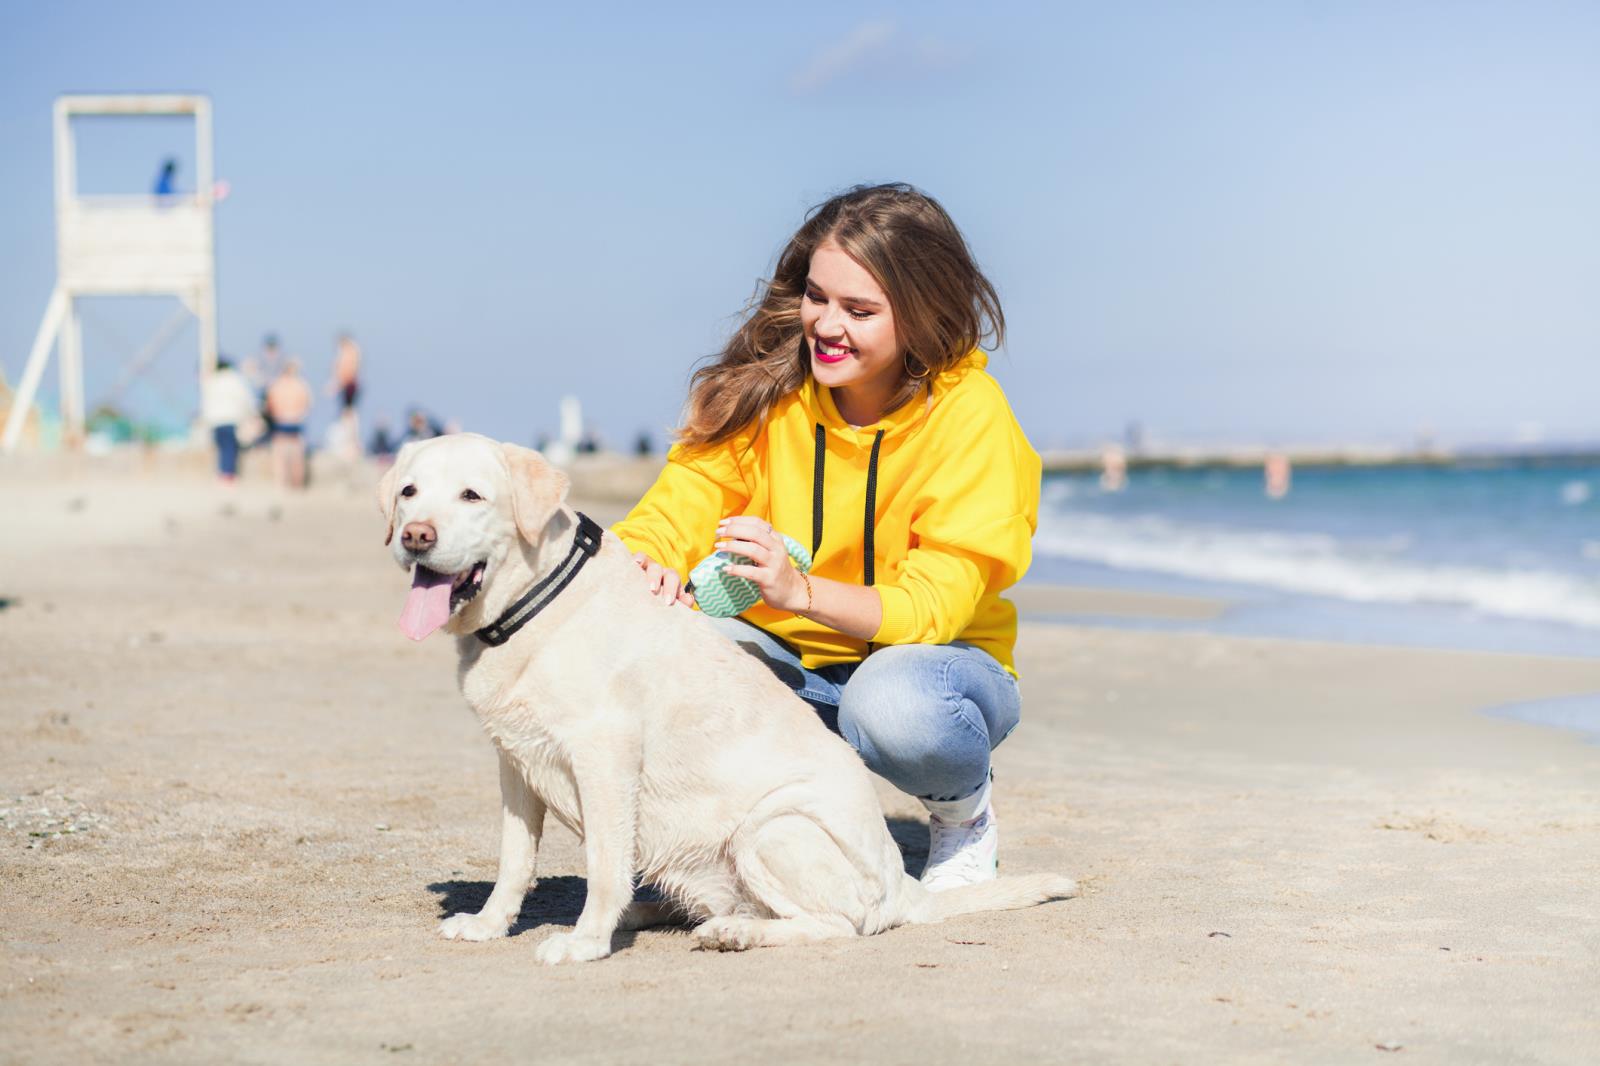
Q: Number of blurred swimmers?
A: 2